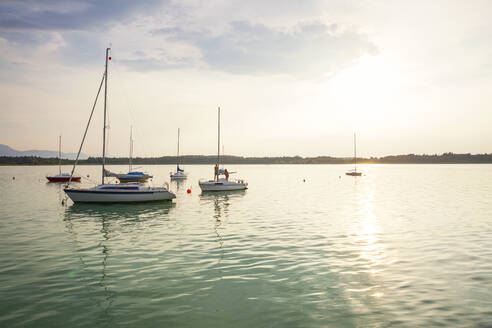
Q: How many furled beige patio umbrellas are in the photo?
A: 0